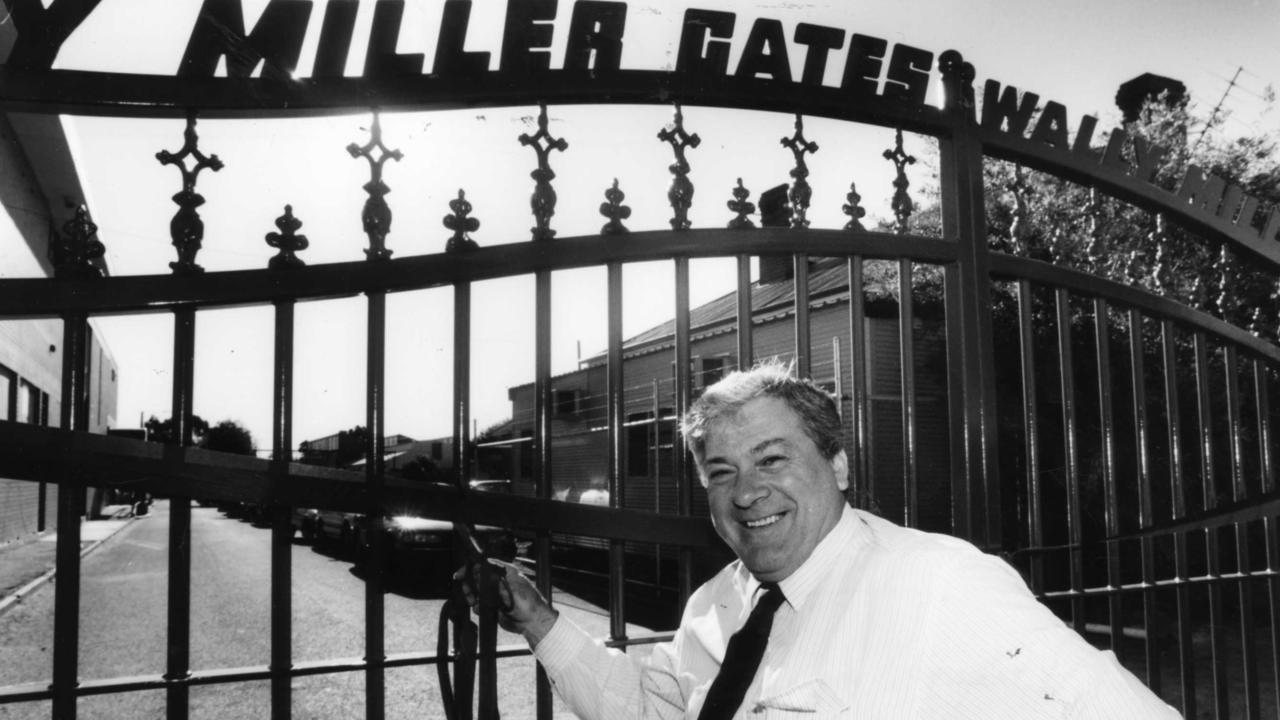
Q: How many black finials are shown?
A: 12